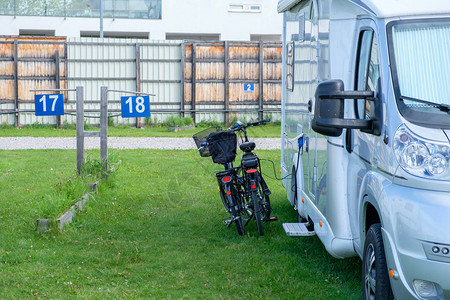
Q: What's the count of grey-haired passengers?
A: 0